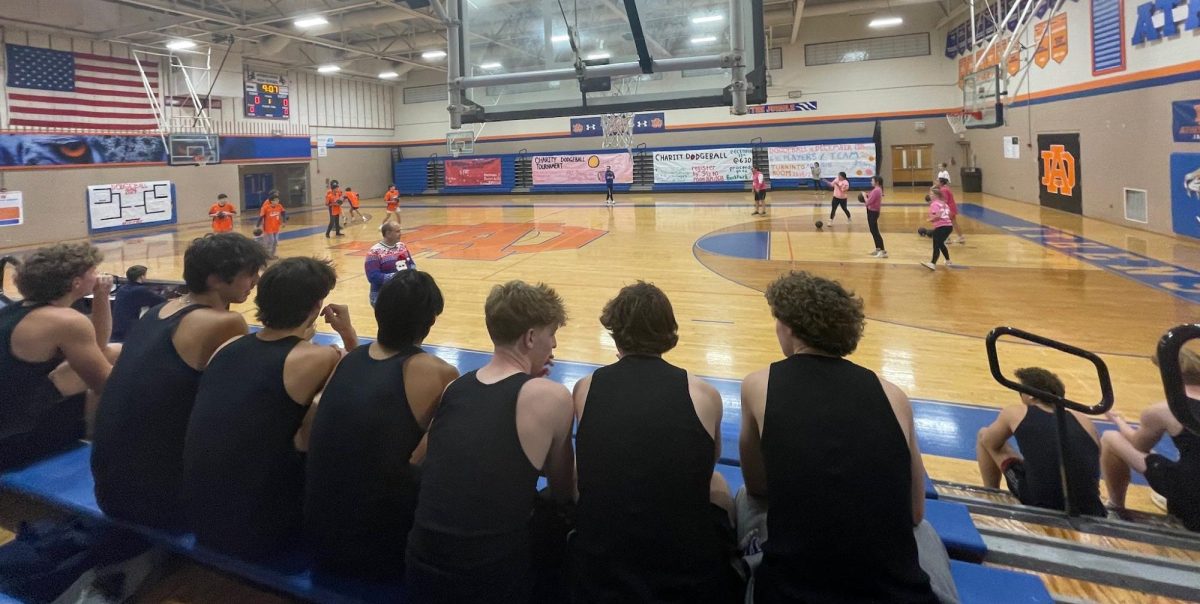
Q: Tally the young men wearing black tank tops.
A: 9